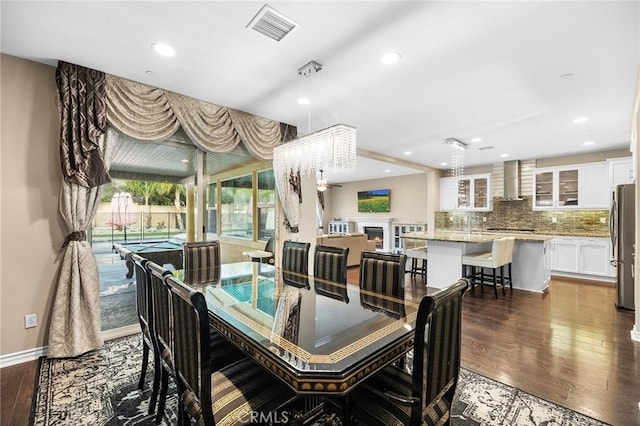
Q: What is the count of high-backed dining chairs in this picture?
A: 8